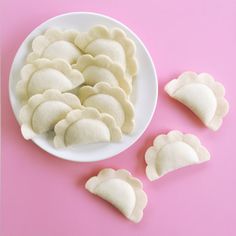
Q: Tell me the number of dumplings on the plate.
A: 7